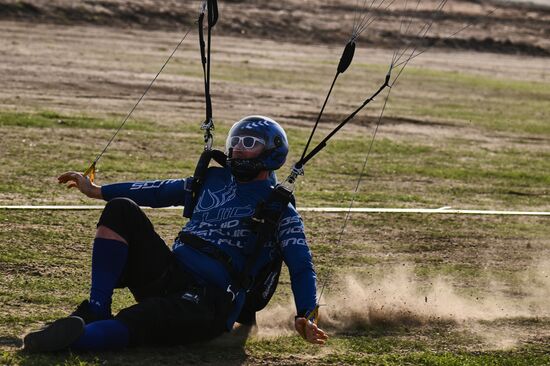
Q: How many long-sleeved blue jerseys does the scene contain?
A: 1